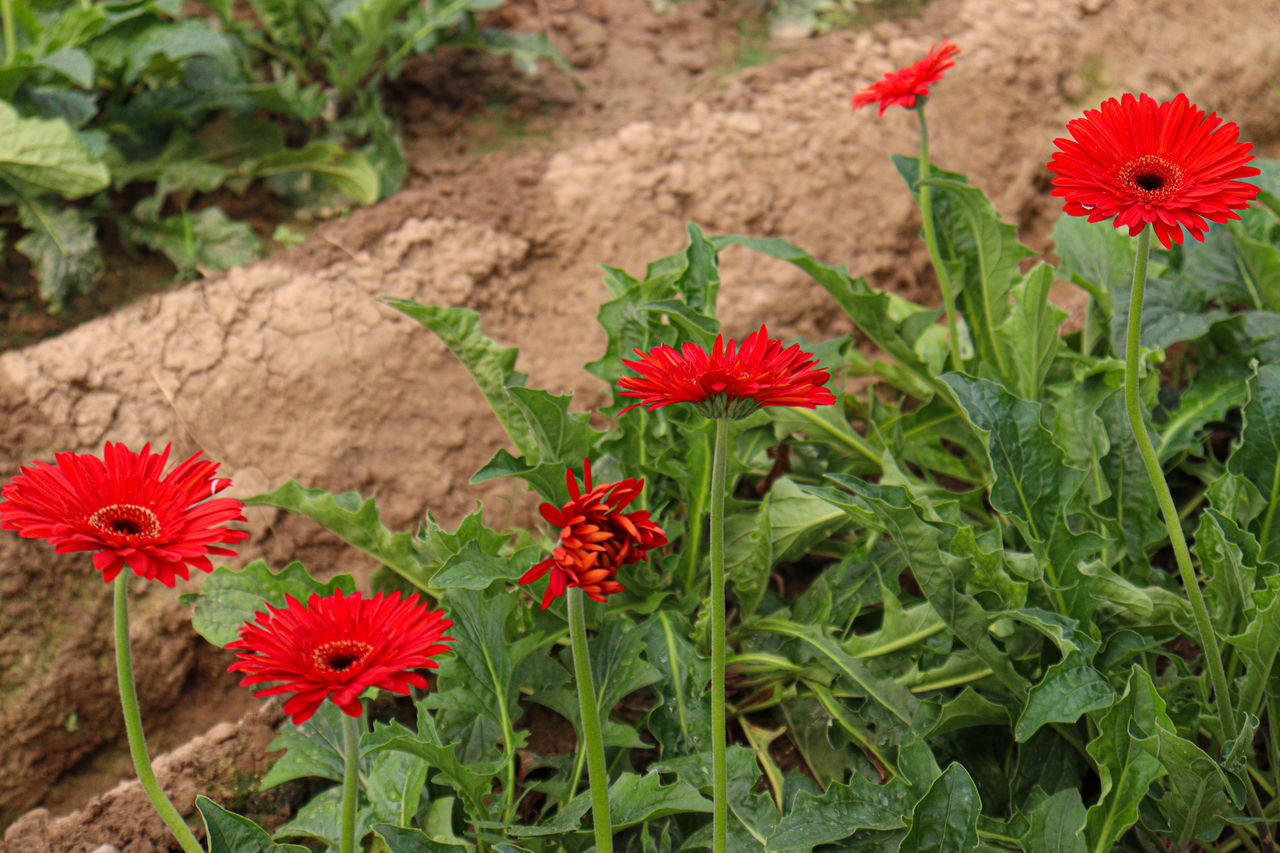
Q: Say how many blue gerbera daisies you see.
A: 0